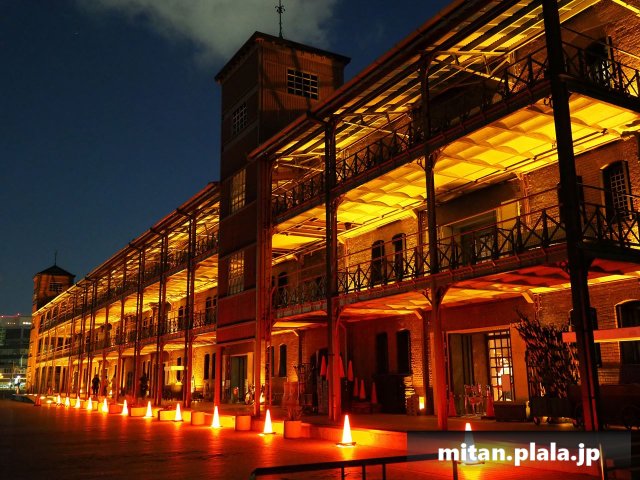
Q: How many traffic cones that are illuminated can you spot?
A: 12